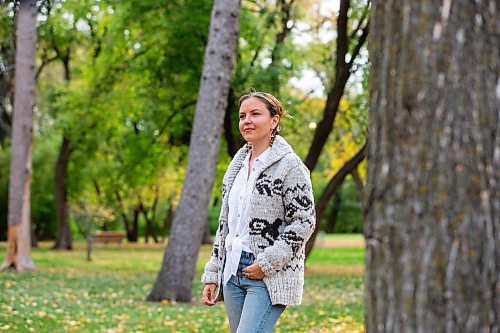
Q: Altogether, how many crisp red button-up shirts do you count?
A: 0